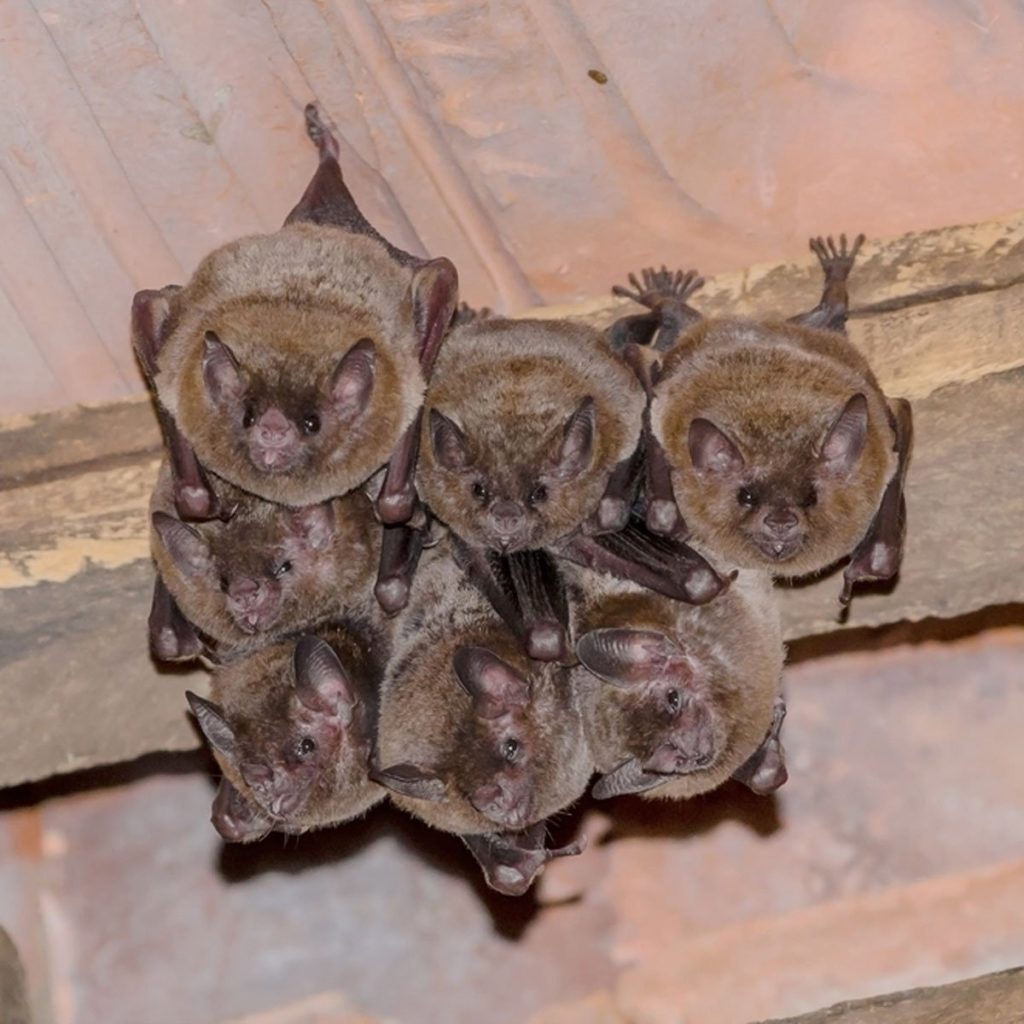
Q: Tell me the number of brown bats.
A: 7